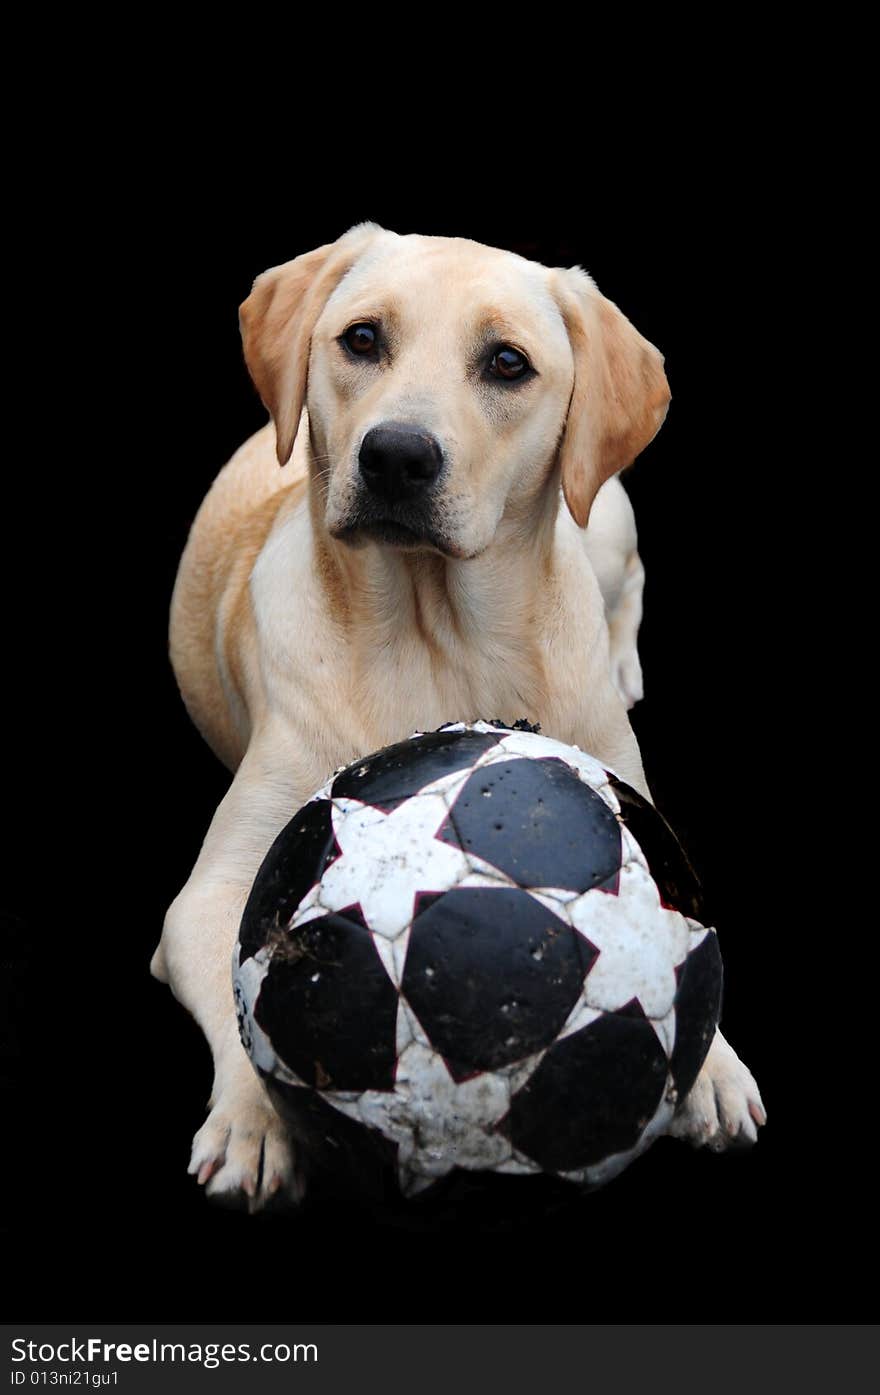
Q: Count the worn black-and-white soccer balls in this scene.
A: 1